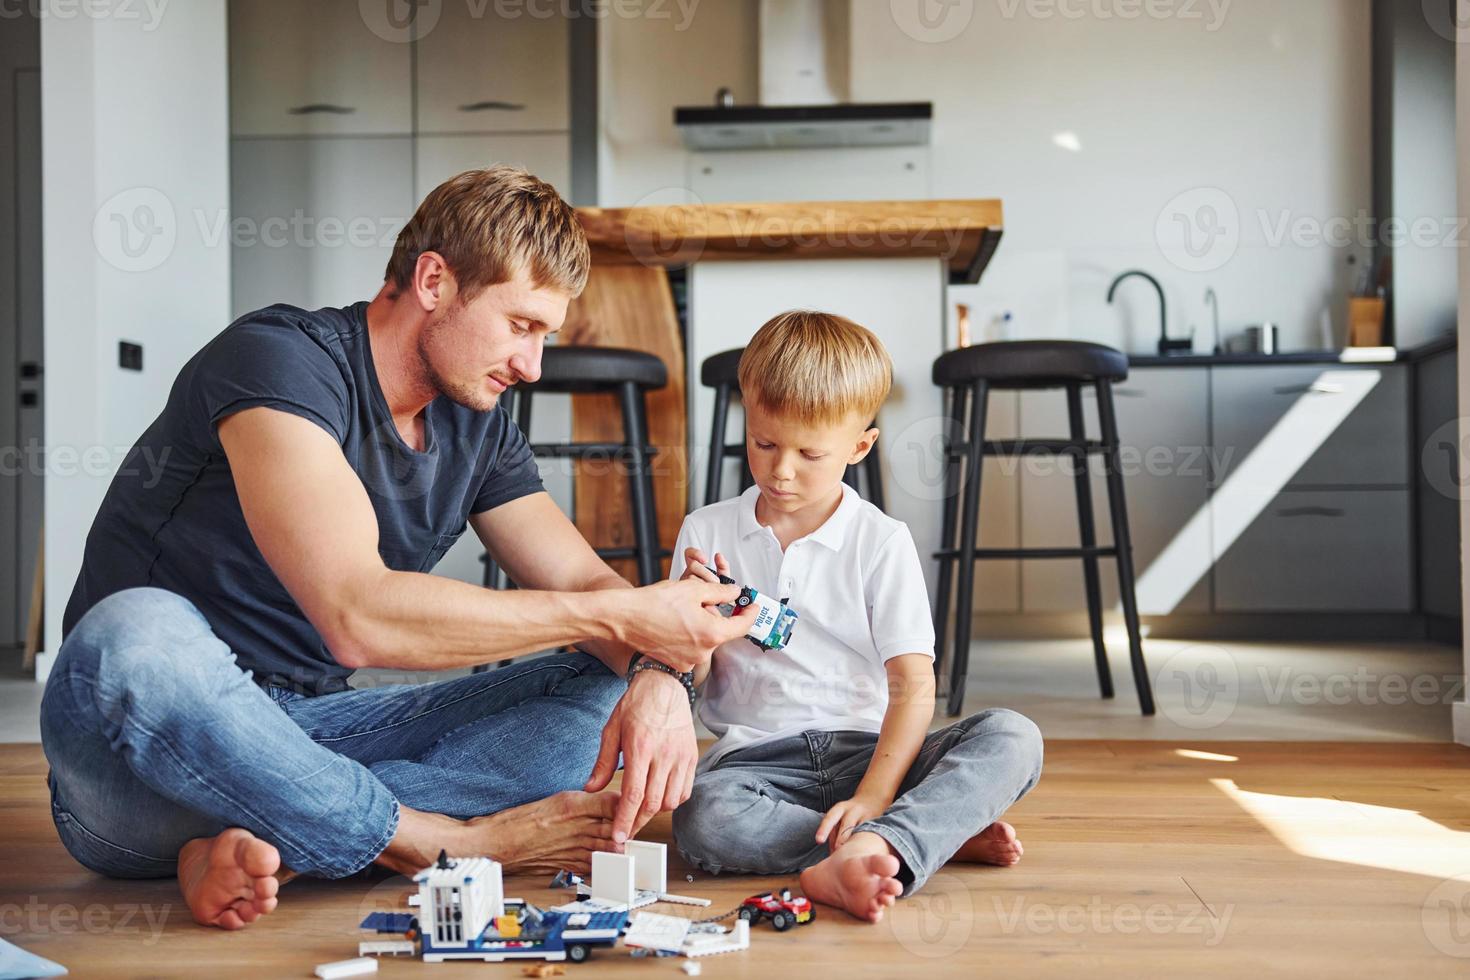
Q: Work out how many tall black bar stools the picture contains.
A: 3